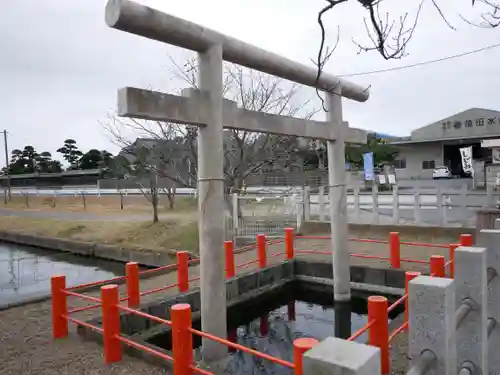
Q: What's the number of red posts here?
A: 15